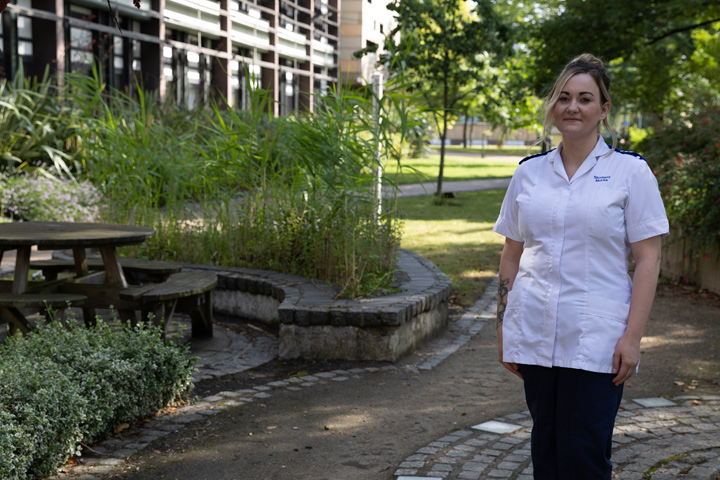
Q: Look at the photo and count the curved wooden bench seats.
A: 3